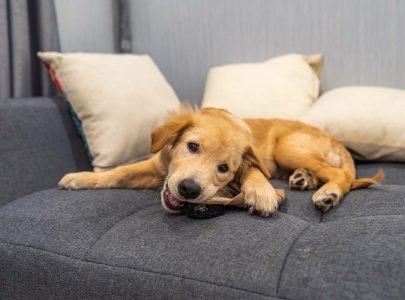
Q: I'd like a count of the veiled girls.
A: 0